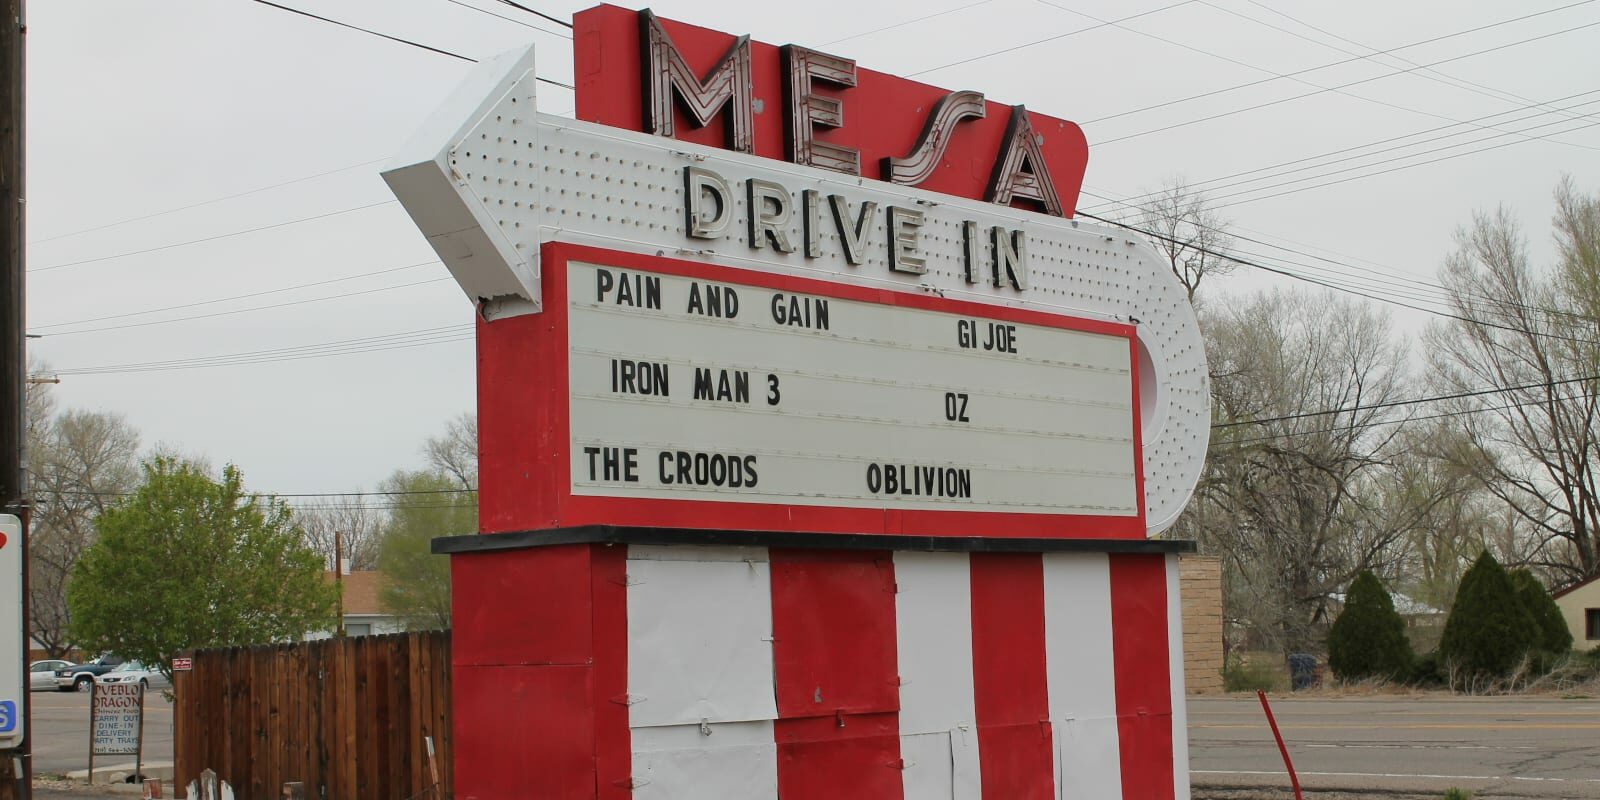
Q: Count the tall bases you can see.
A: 1